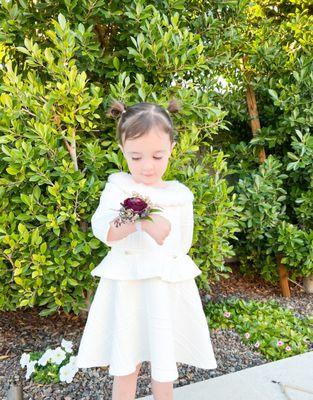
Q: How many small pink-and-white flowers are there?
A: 5